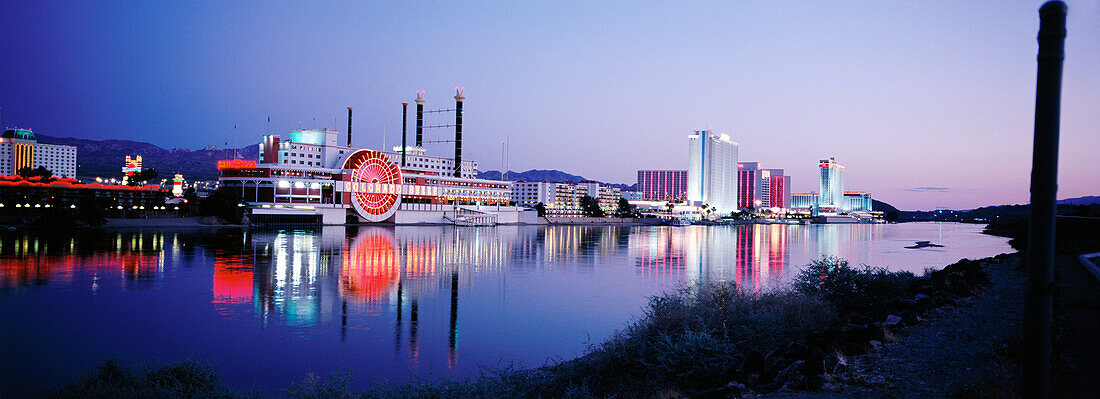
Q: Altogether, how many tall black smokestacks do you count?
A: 4